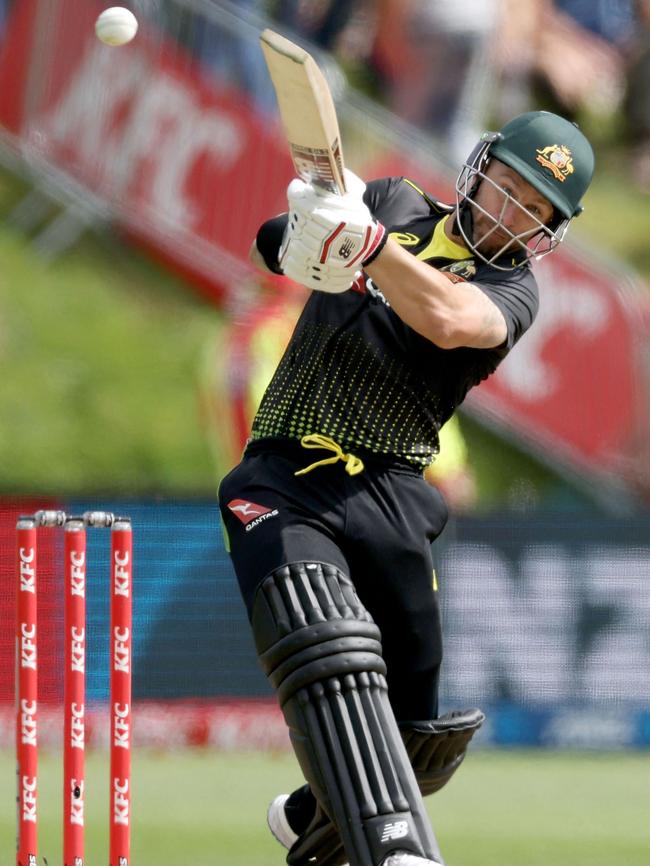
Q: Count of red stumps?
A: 3